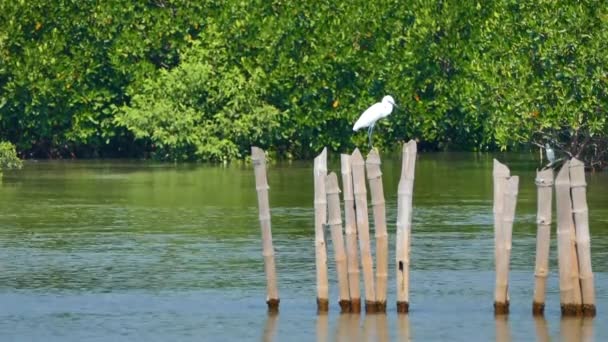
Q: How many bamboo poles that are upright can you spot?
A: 12